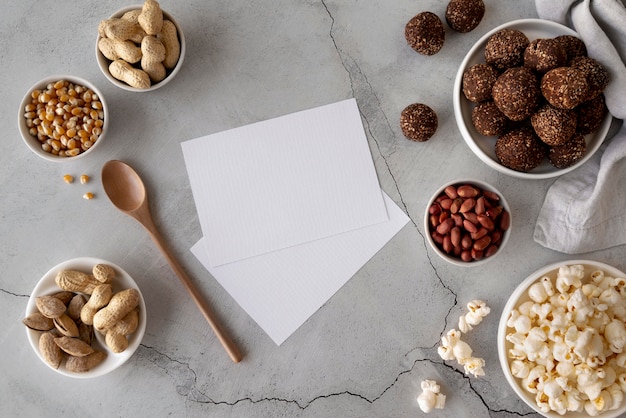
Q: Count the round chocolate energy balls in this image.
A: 15